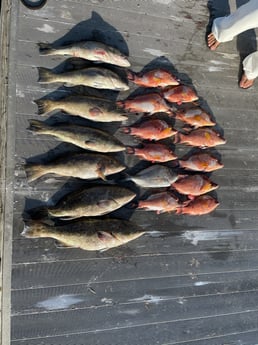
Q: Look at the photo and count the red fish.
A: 11